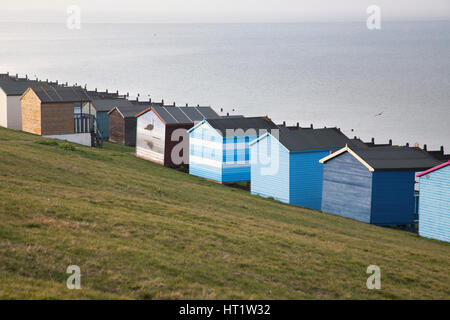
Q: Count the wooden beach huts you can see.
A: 9